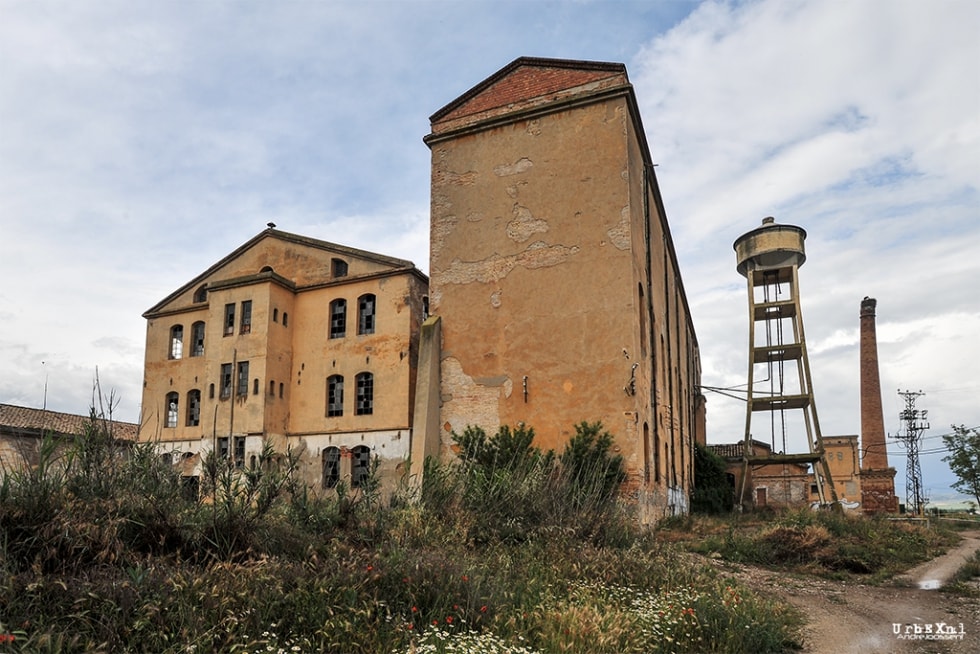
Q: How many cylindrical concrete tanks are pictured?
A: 1